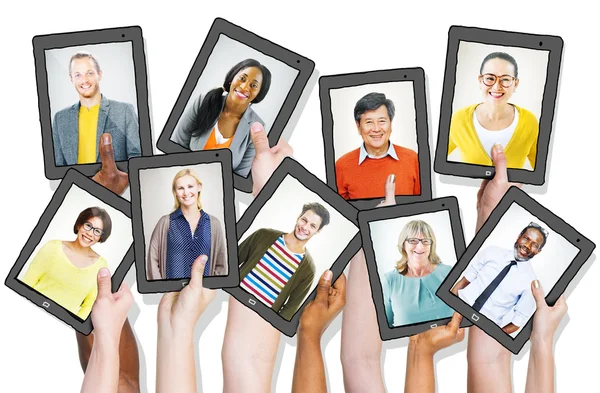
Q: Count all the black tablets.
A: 9